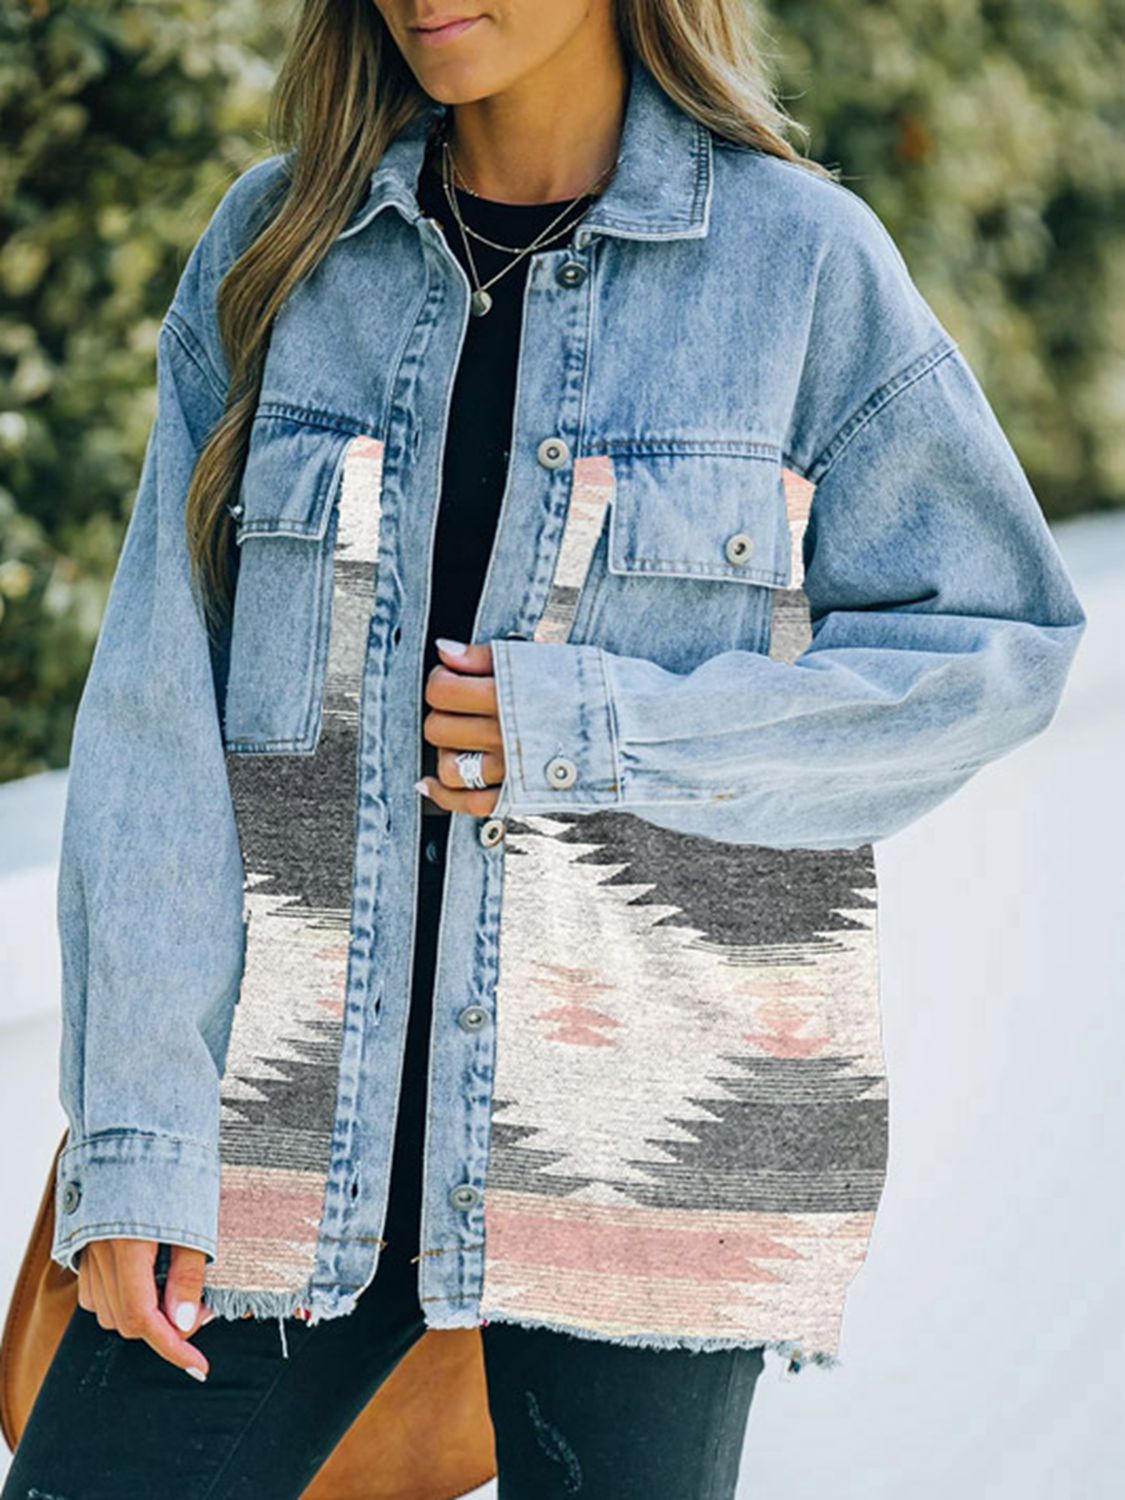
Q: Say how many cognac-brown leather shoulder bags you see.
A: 1